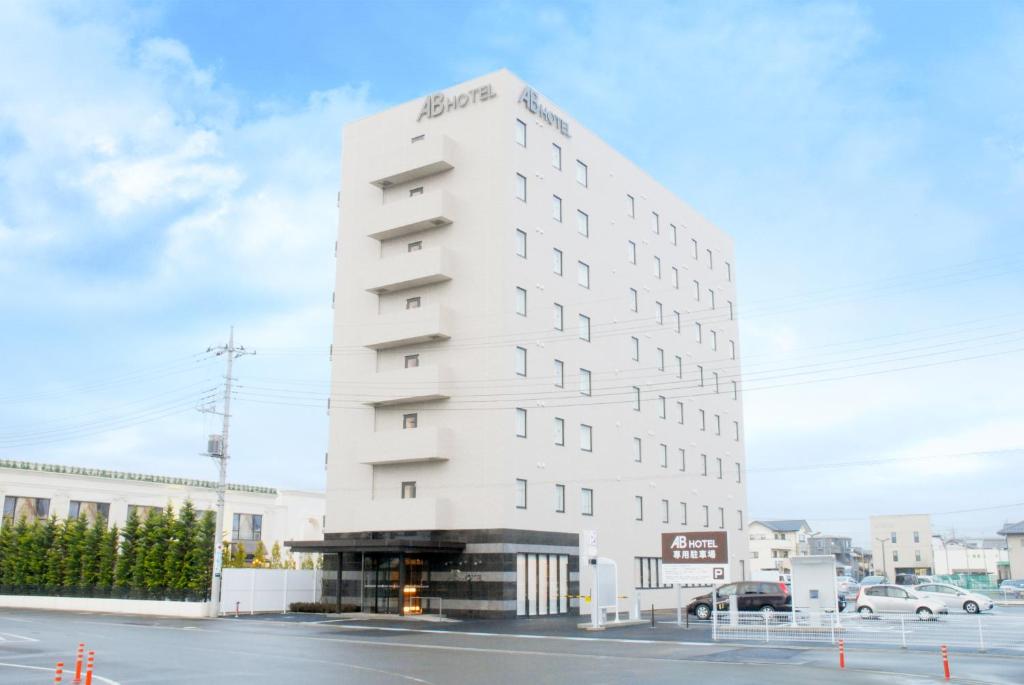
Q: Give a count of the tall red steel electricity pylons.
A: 0